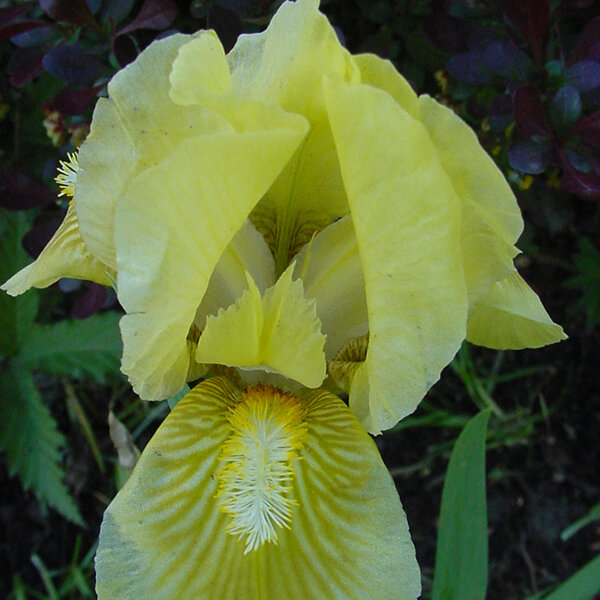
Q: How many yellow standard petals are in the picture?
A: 3